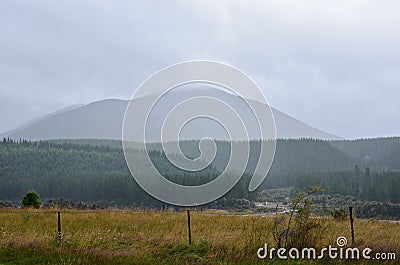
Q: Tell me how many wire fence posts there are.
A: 3